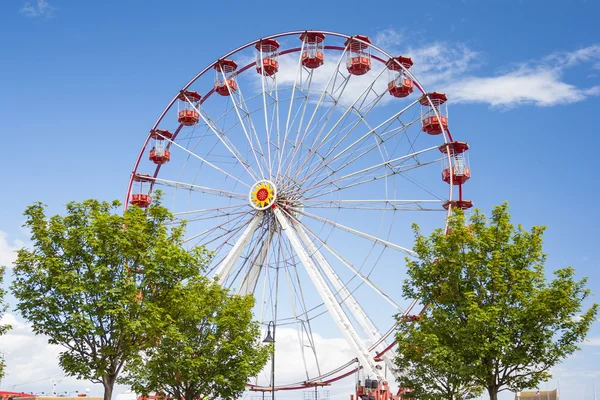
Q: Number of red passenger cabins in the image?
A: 11